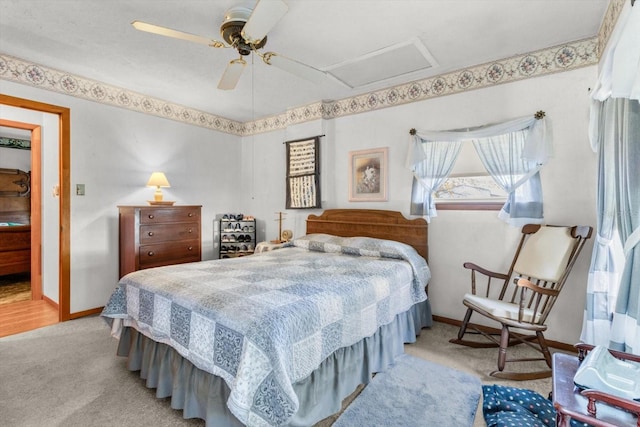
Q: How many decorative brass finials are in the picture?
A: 2